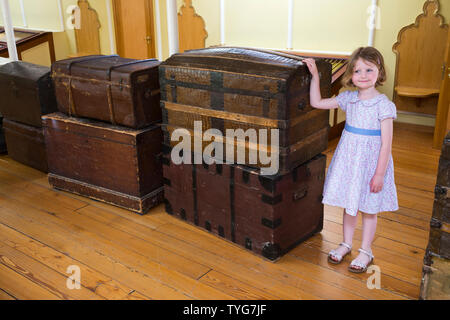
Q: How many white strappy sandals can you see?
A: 2